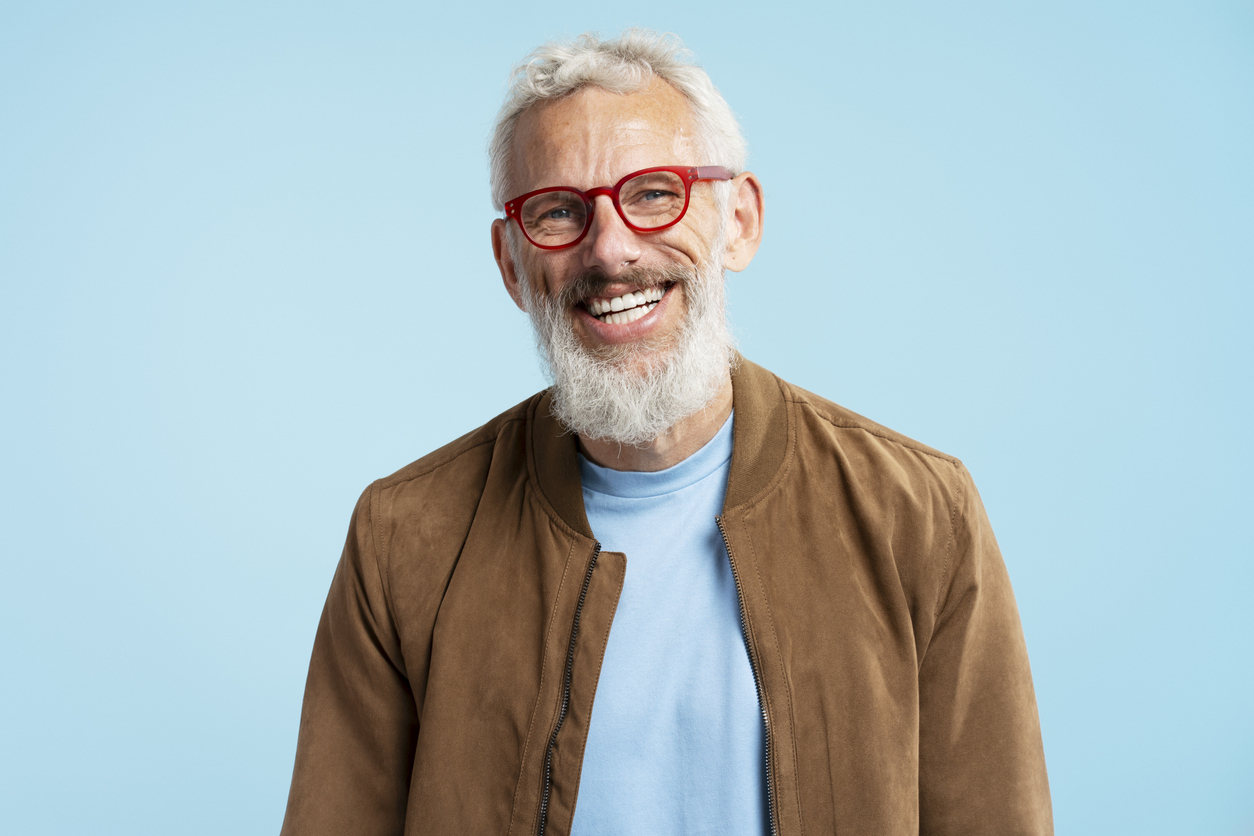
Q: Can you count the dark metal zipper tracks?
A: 2